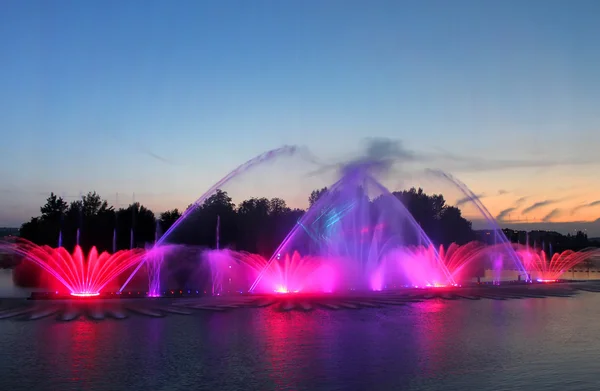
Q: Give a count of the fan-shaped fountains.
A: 4